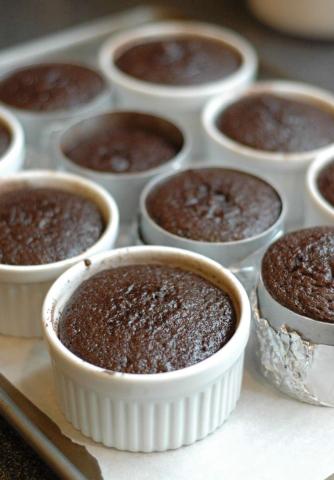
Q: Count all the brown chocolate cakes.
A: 10